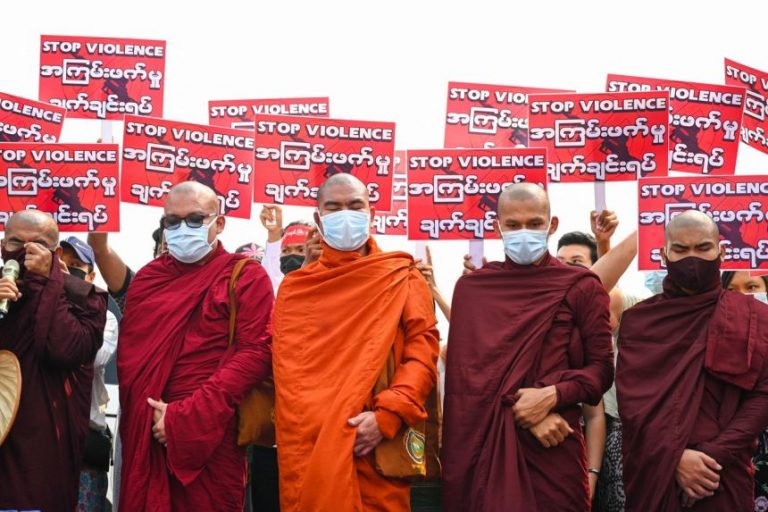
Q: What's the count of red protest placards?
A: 13